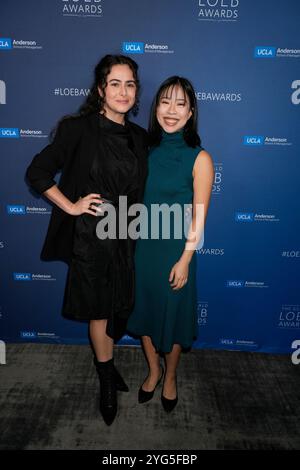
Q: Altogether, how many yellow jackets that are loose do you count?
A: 0